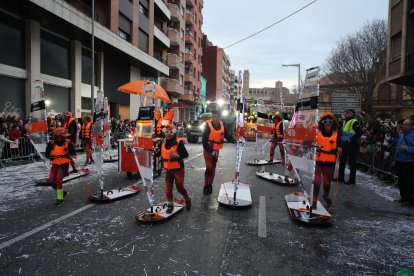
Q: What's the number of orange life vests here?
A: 8